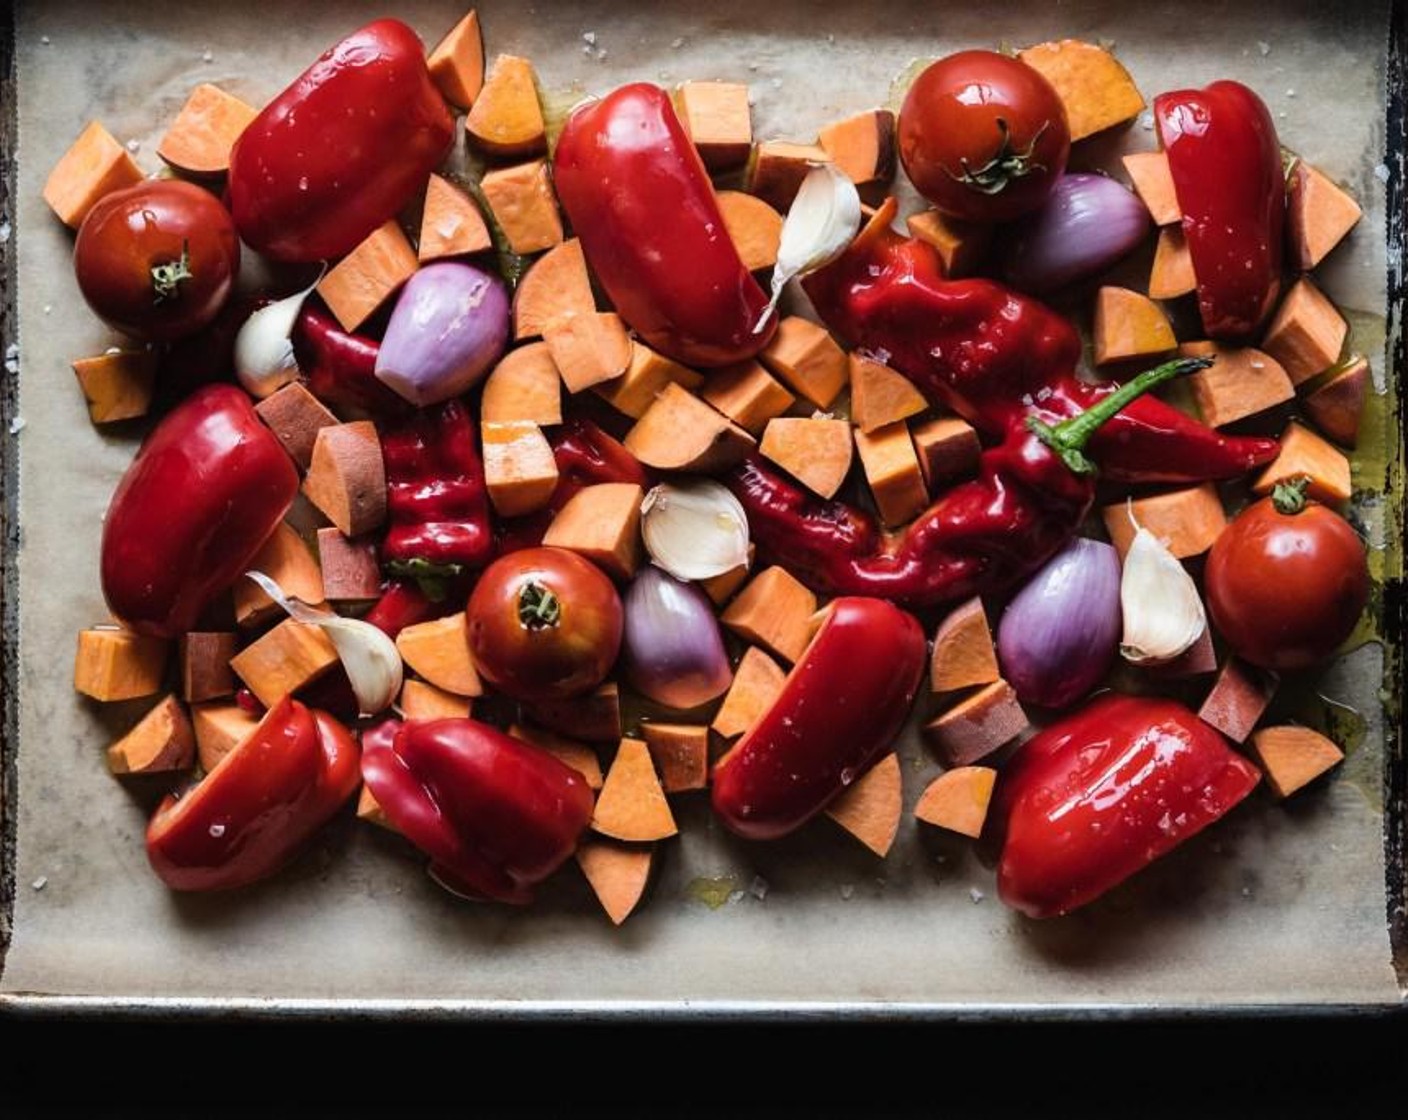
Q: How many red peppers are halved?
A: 8